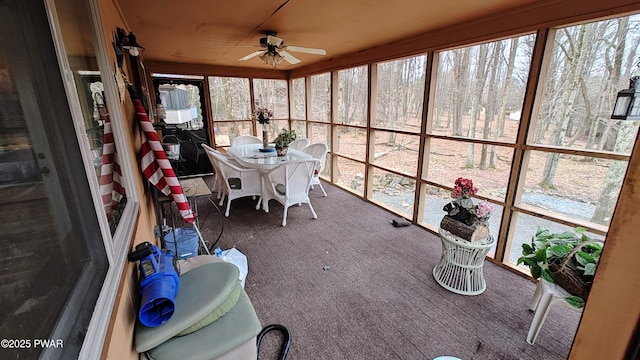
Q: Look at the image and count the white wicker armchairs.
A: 6